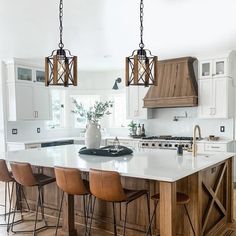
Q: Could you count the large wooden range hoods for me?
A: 1